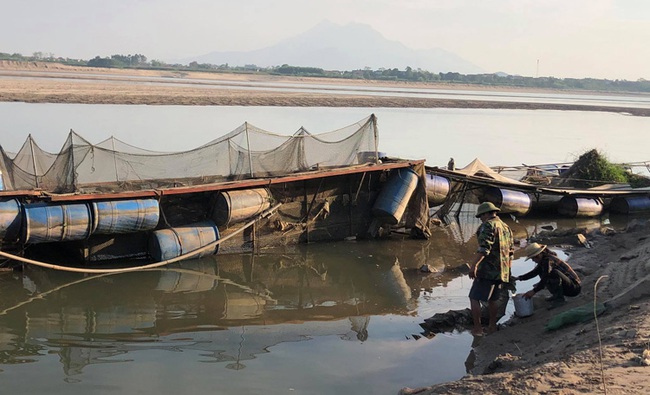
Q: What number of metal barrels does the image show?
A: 10